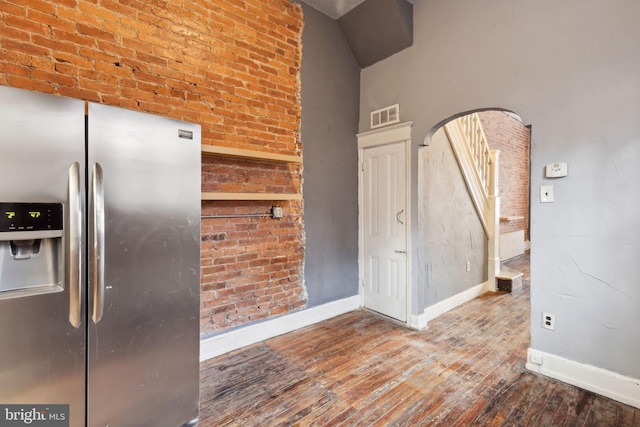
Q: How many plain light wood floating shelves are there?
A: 2